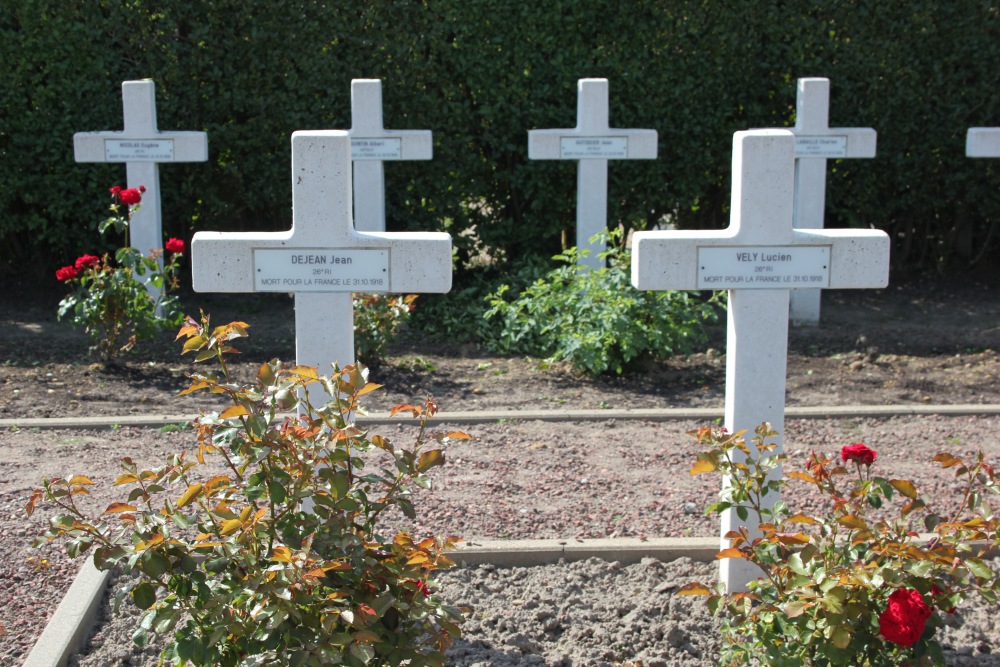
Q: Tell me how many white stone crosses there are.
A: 7